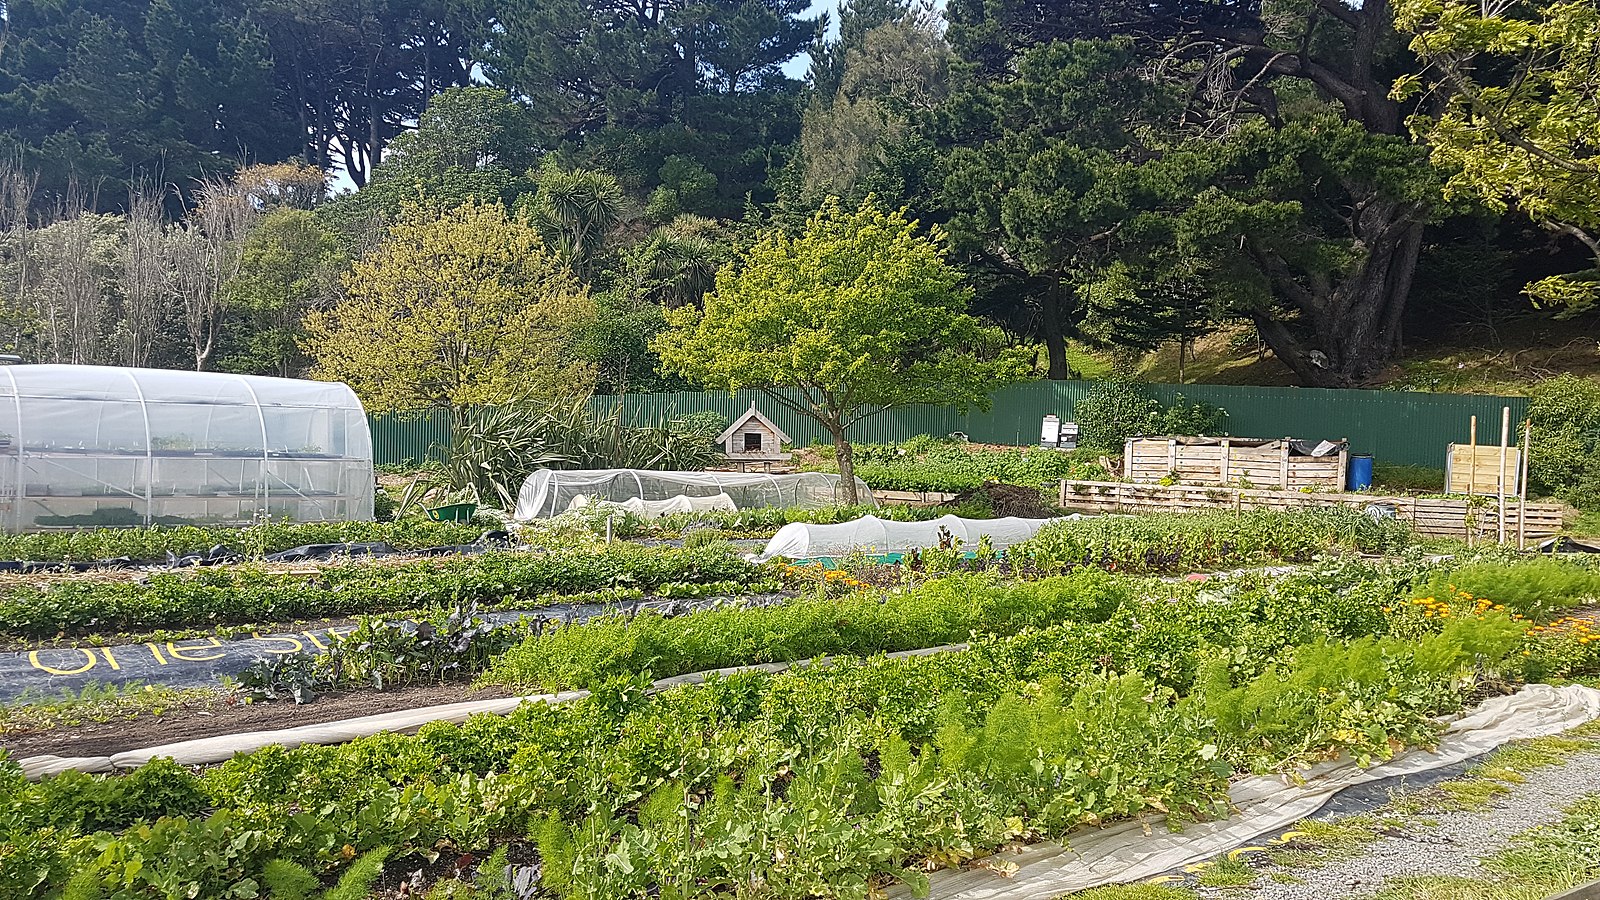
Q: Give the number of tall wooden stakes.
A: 3